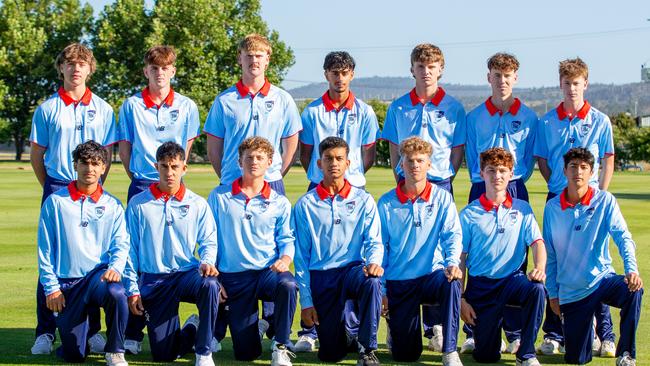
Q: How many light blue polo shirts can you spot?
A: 14